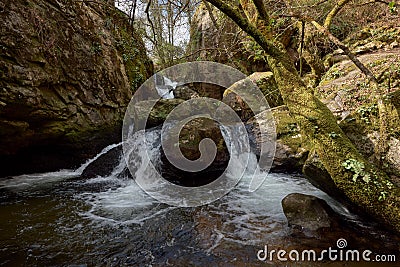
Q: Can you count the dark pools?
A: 1